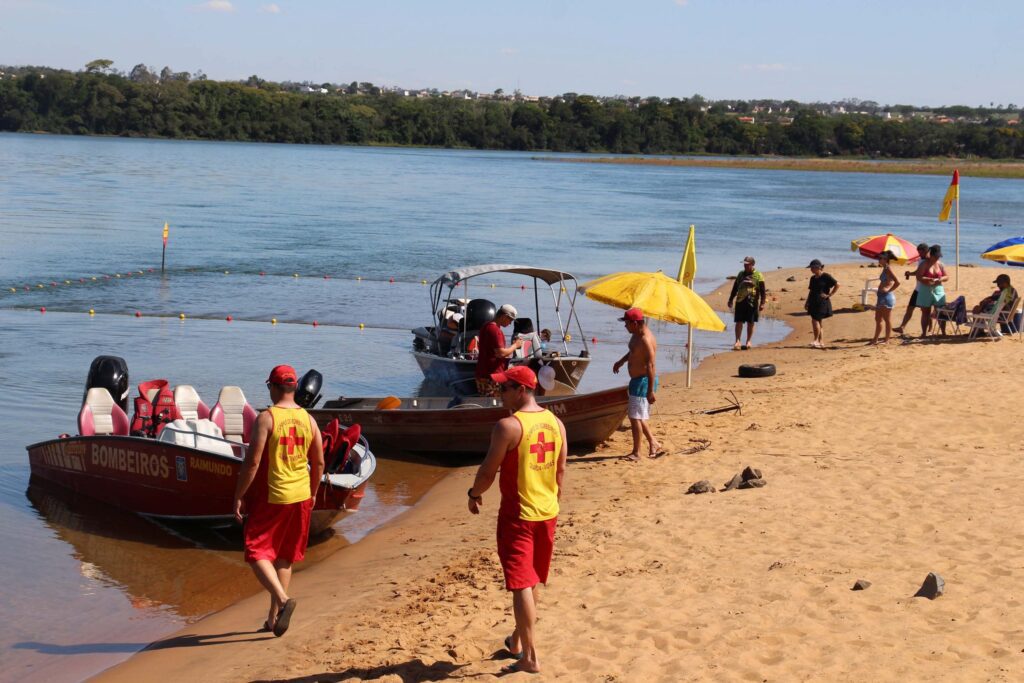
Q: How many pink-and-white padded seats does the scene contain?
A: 3